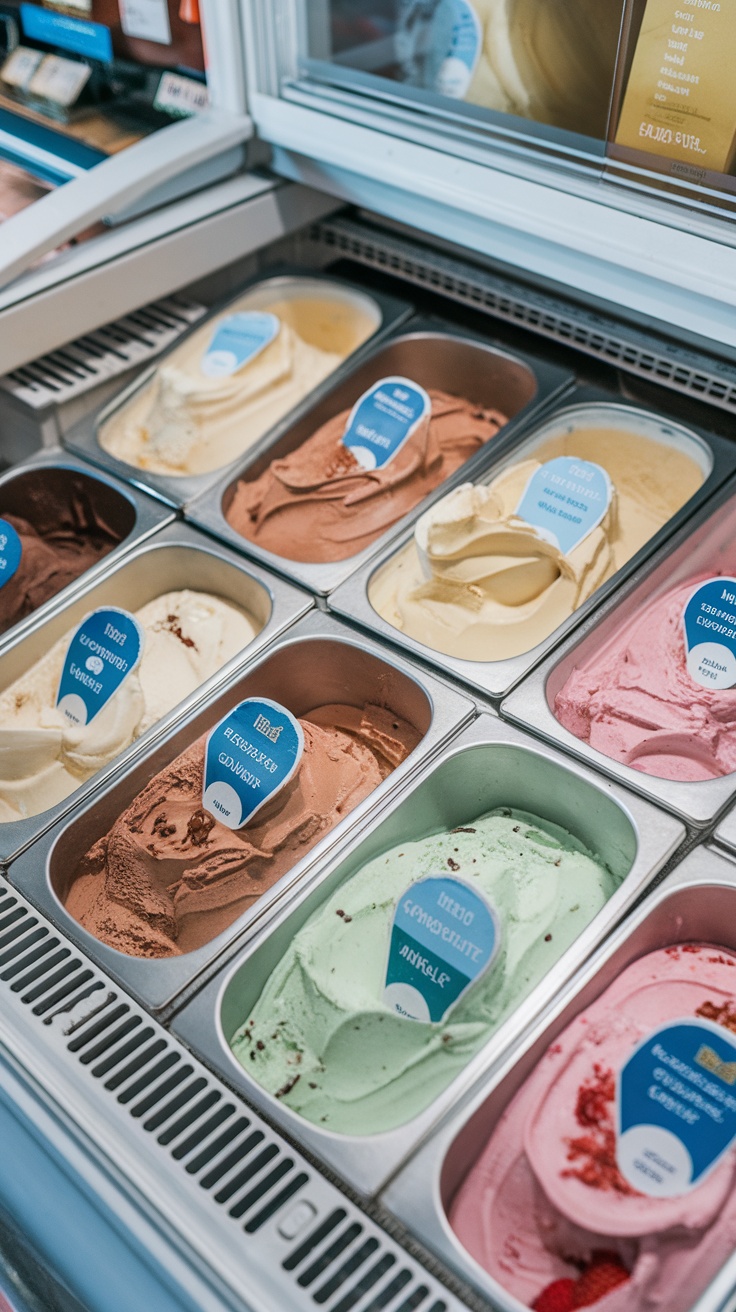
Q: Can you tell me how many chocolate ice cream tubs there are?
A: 3